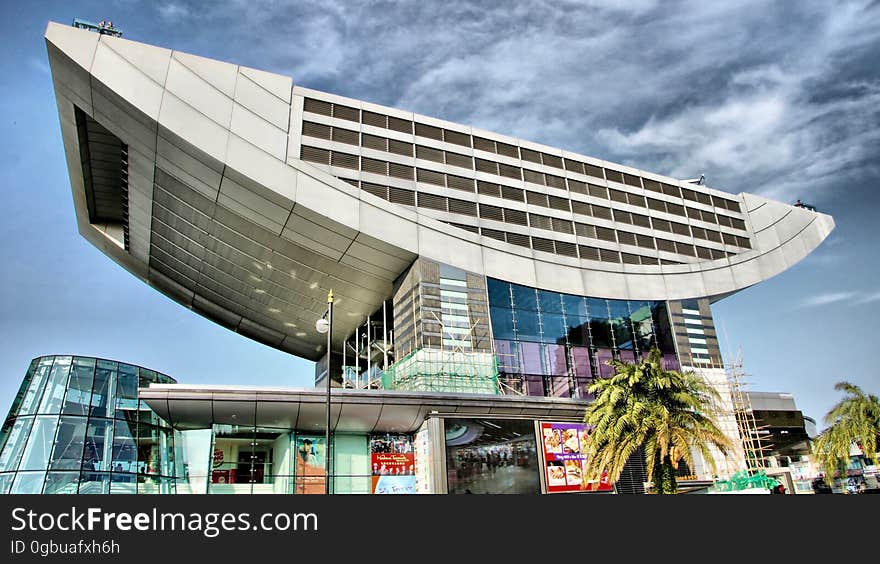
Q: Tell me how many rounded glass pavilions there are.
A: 1